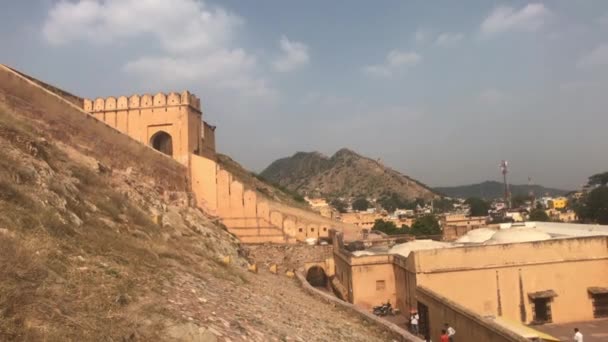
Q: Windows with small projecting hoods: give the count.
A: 2